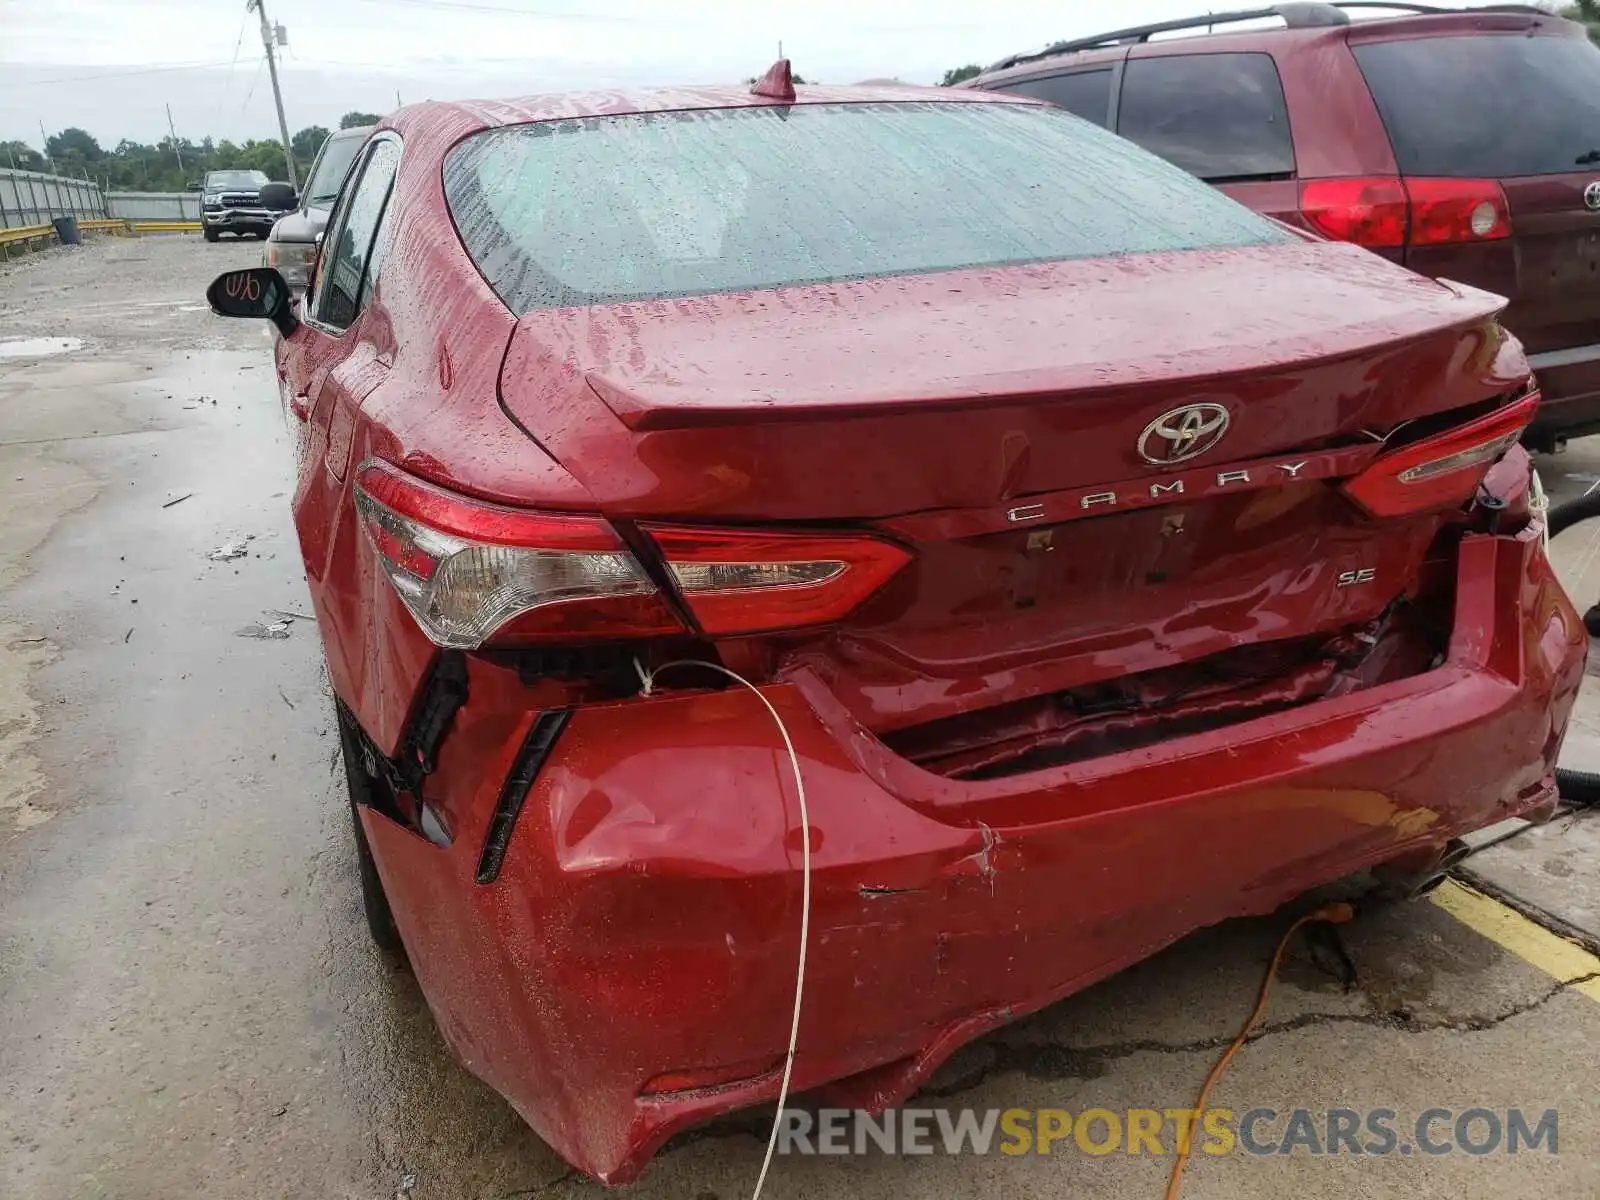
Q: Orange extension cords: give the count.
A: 1